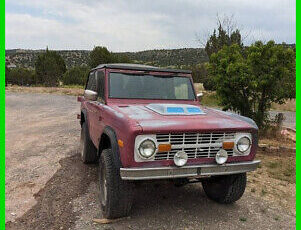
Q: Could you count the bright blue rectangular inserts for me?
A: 2